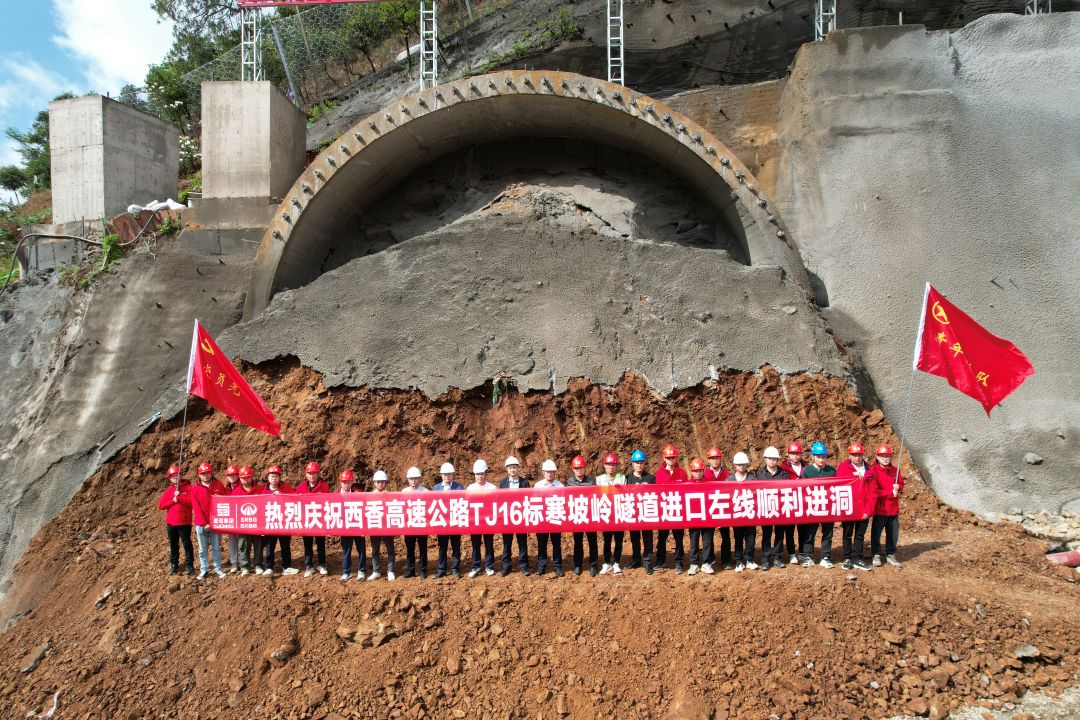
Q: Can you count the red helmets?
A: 15